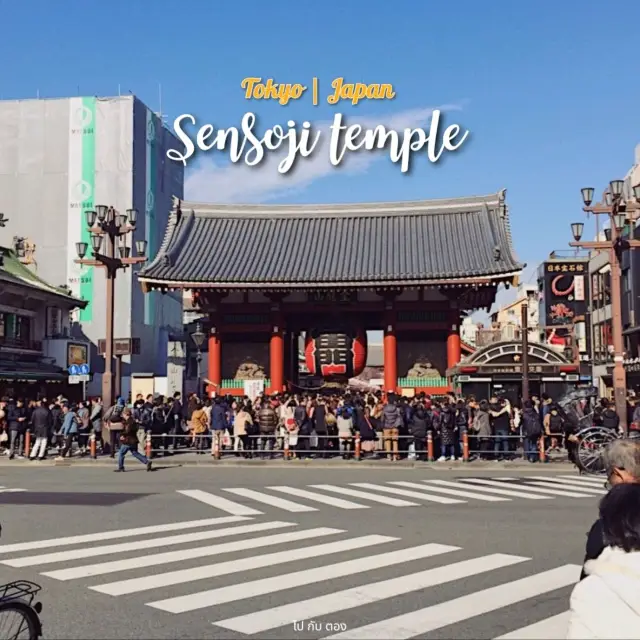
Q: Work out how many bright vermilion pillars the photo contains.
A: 4